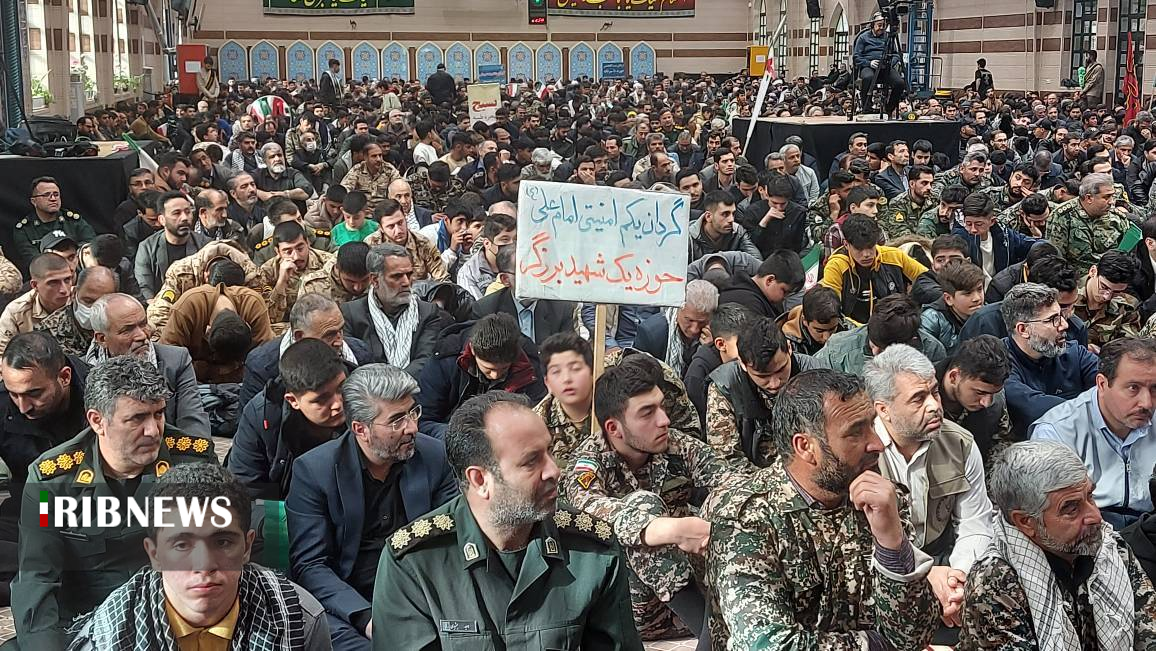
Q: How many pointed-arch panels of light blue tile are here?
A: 14